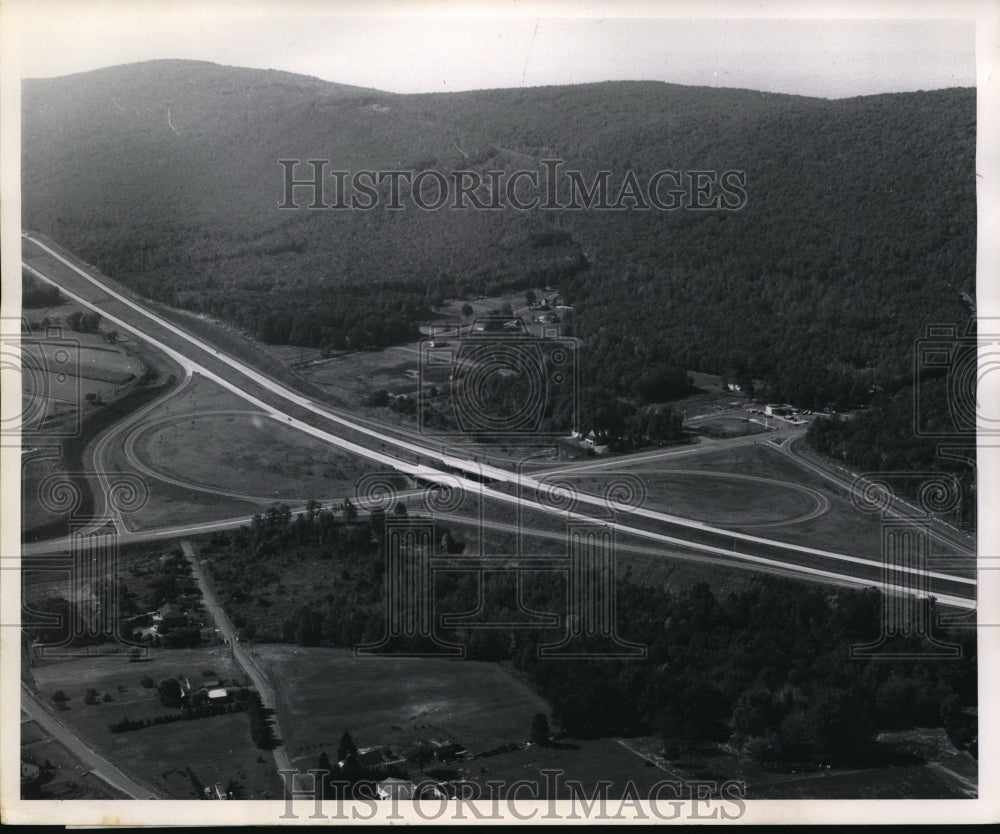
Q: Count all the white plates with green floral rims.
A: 0